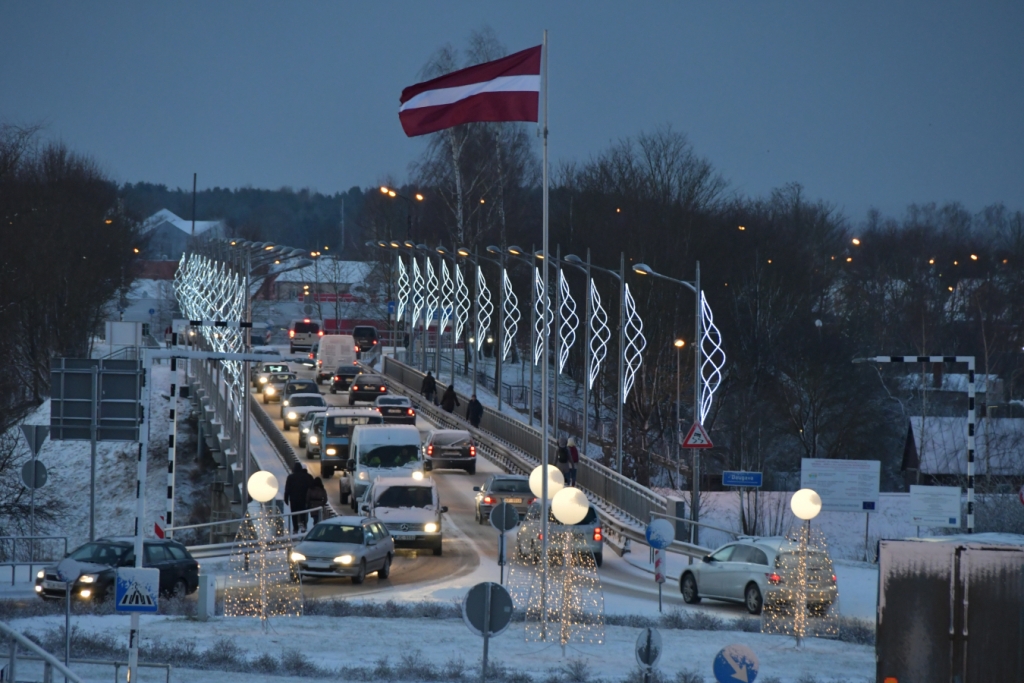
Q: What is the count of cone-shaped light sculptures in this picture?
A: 4